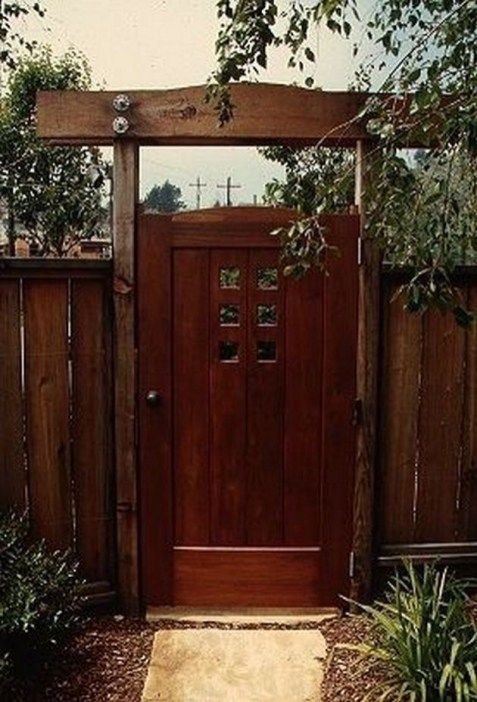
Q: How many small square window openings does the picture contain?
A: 6